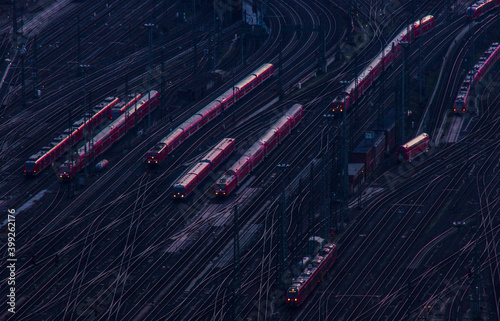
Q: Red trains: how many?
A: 11